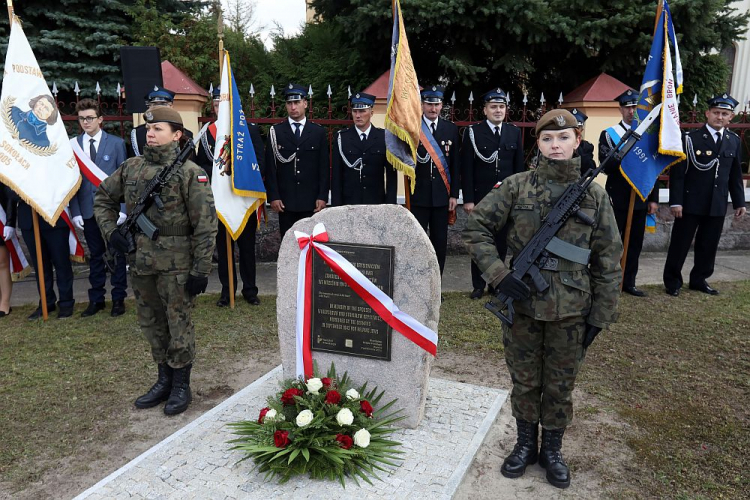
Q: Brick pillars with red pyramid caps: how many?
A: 3